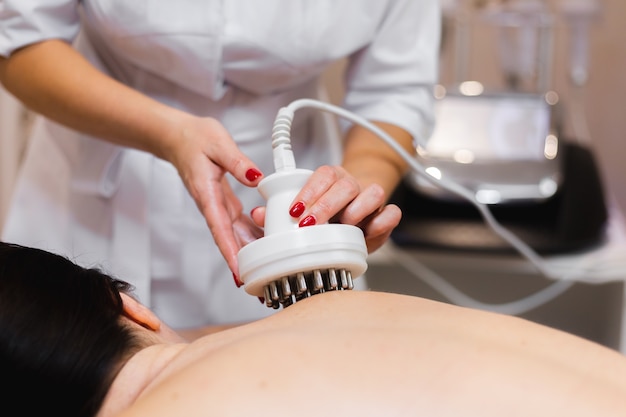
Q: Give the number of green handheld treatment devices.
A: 0